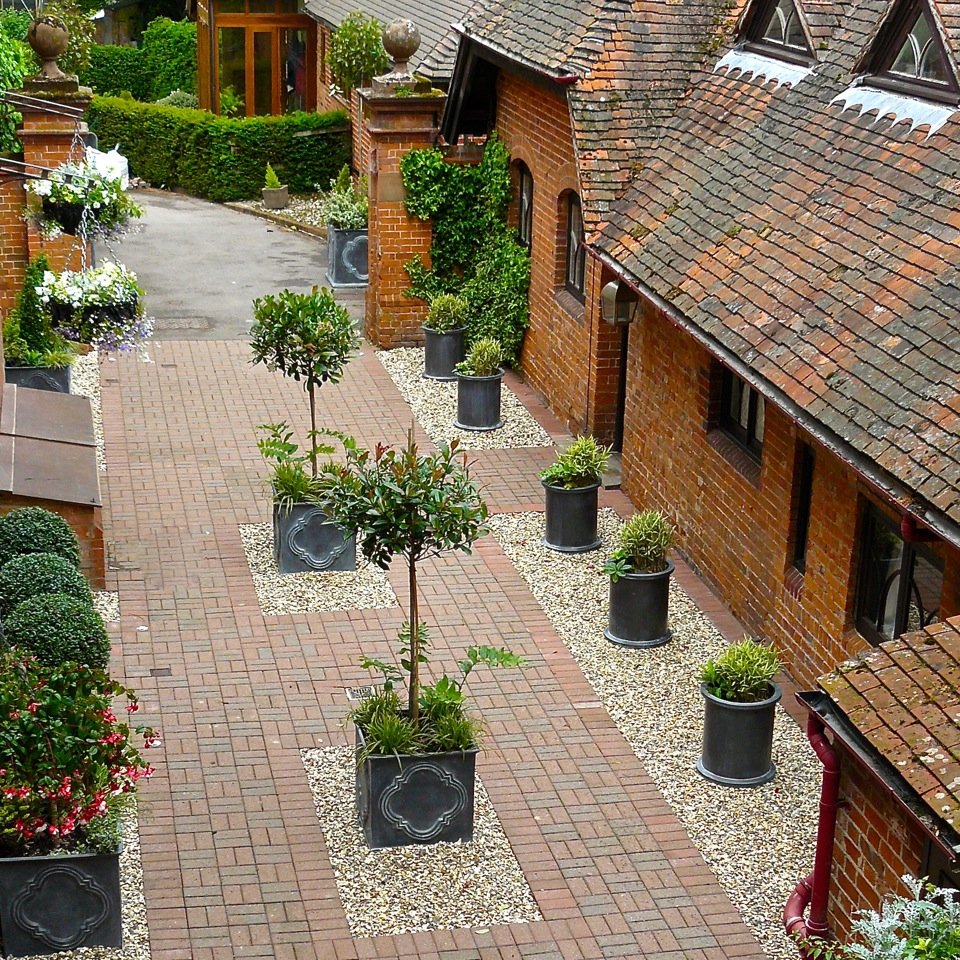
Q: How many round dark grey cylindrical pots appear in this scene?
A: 5